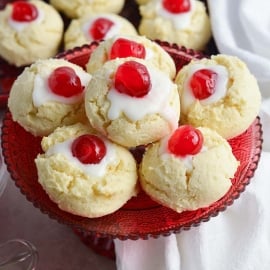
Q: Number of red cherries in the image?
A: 9